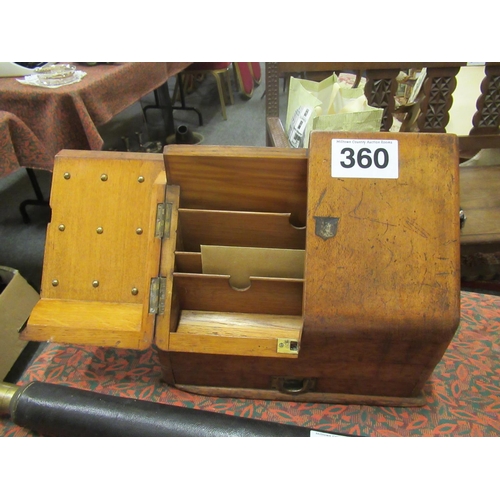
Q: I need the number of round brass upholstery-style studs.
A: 9